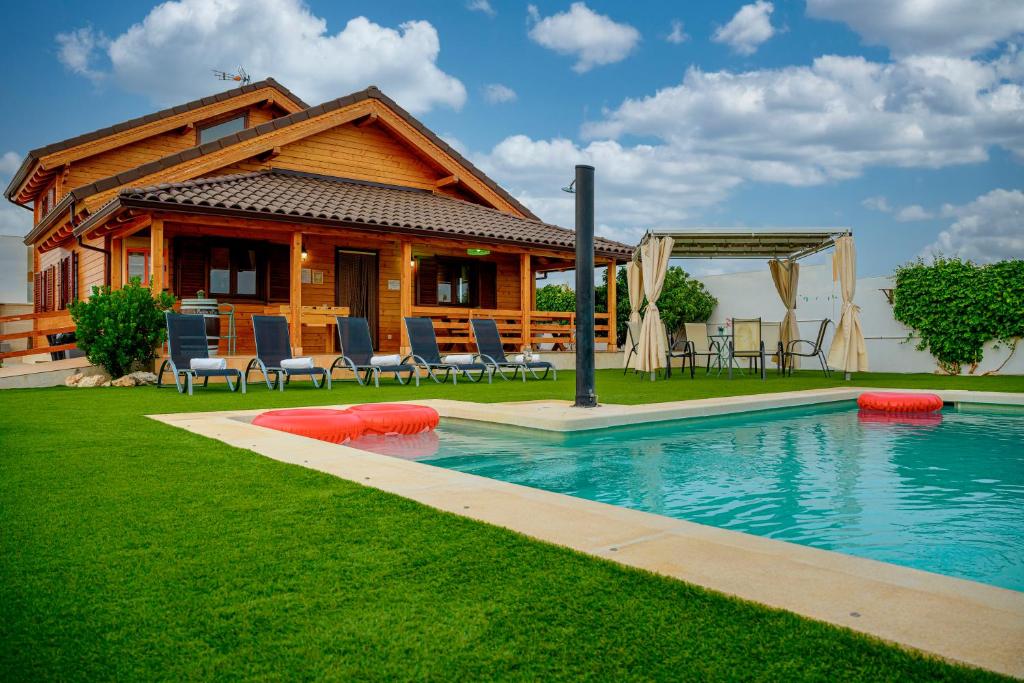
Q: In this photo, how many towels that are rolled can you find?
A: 5